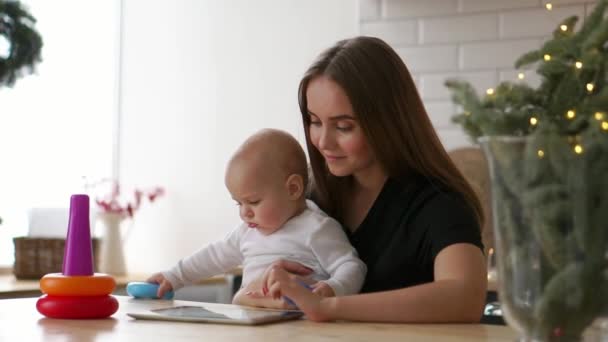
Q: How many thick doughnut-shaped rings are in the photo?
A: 3